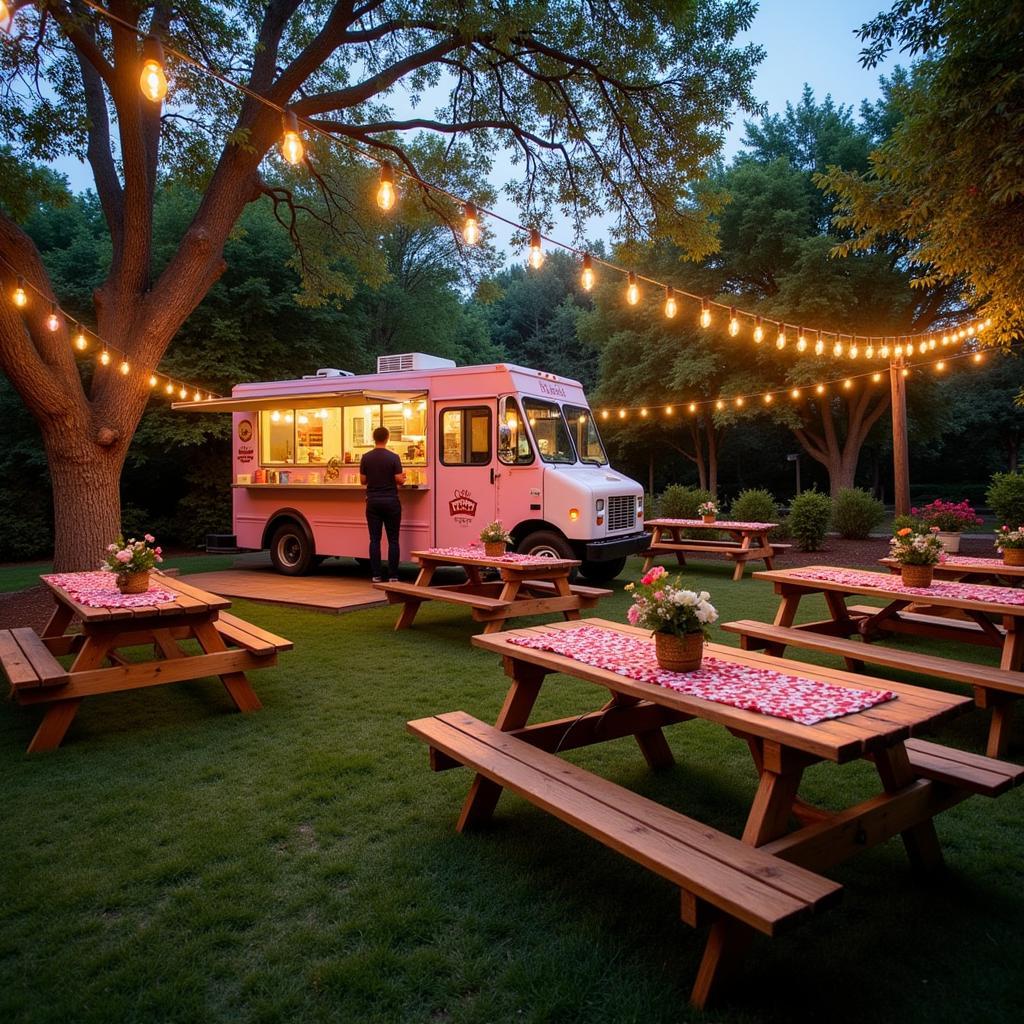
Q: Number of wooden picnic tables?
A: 6